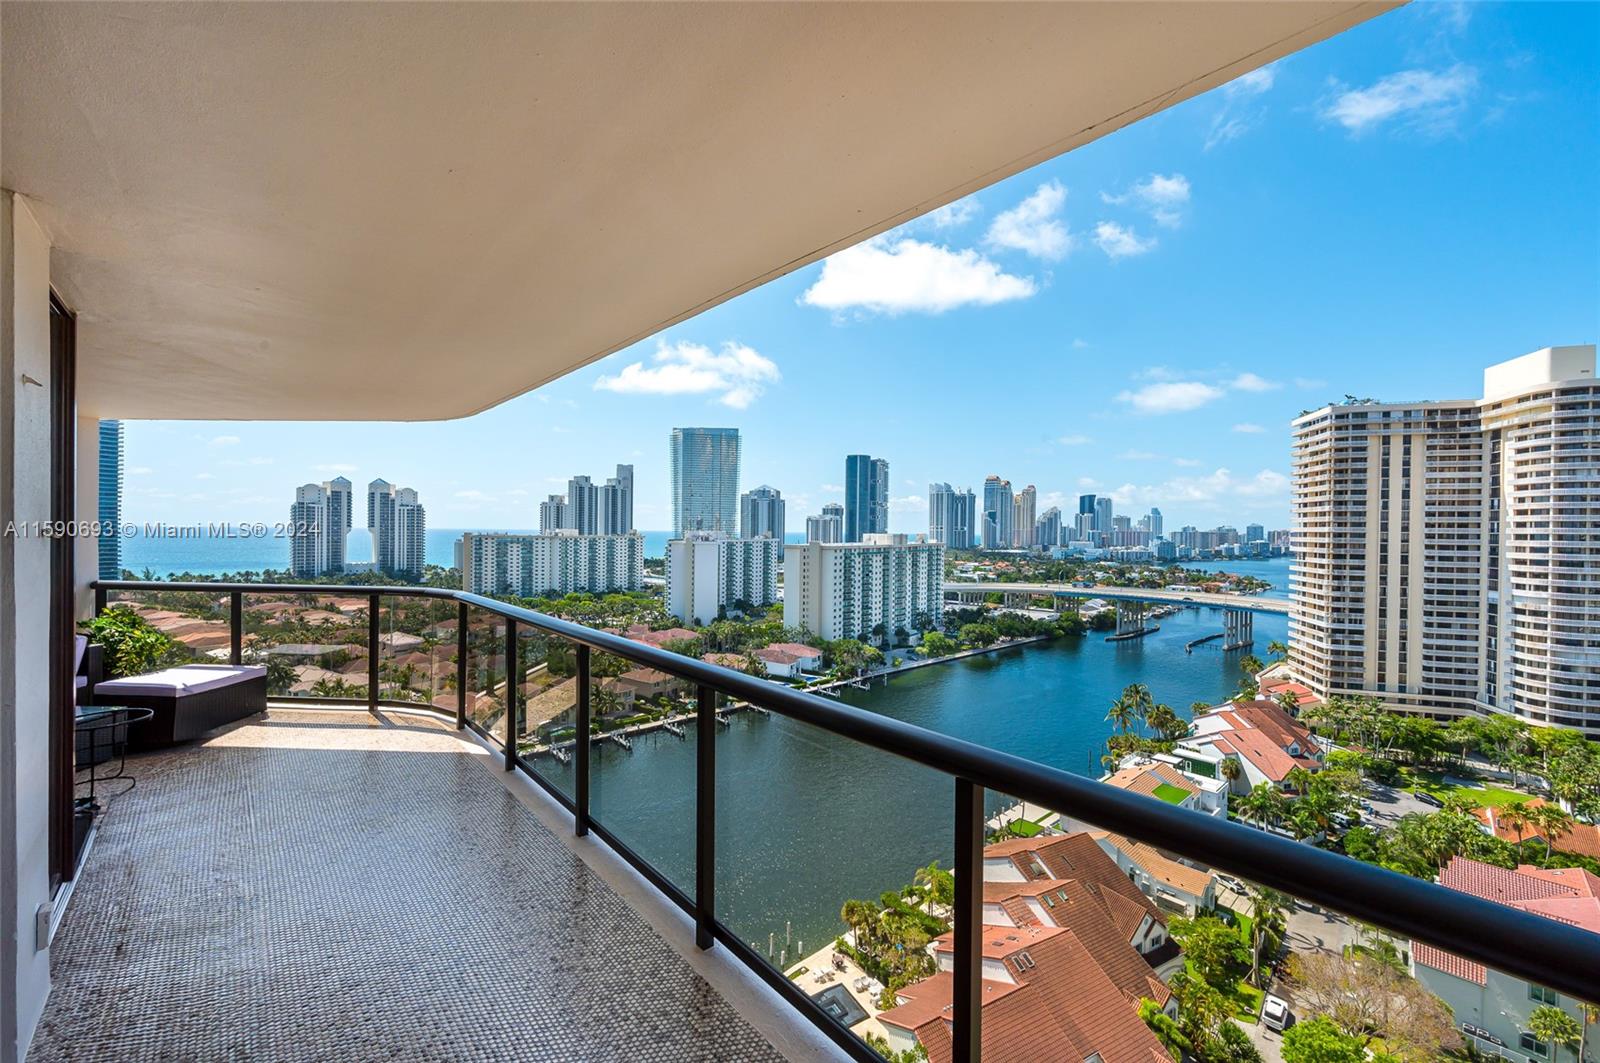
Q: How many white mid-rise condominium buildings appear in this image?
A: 3